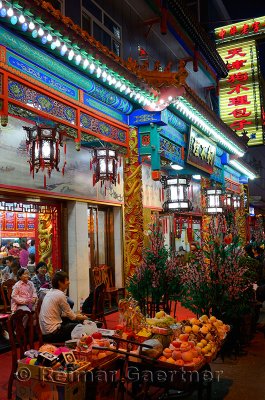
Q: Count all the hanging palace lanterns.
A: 6